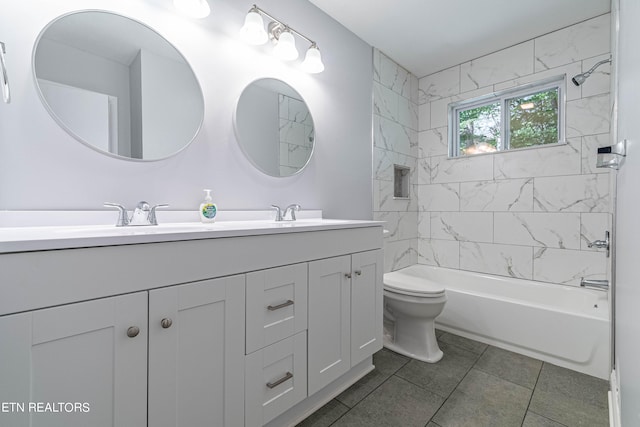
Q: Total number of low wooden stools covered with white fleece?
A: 0